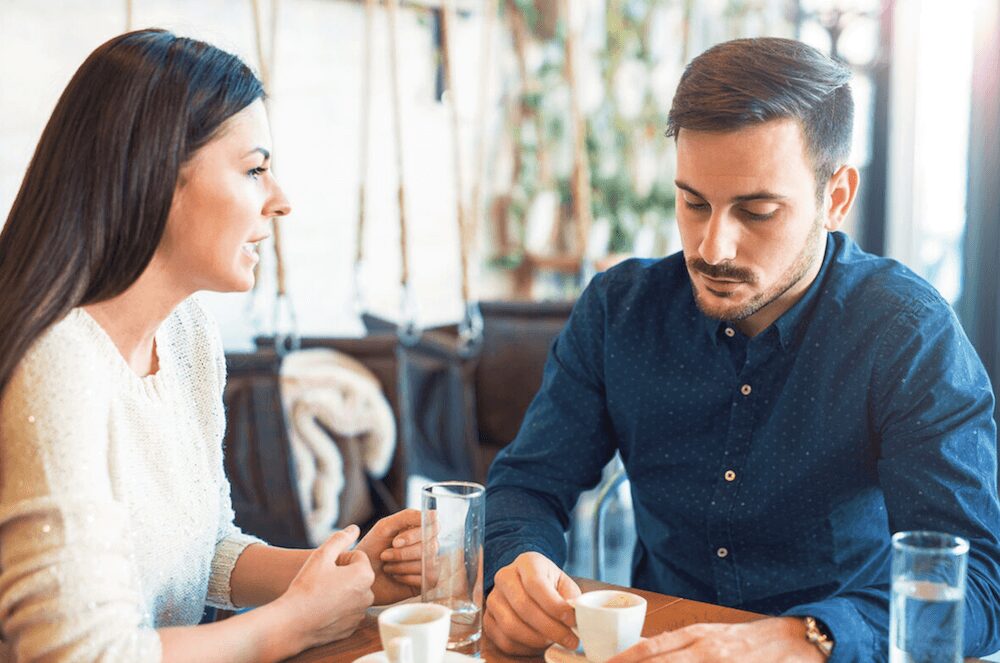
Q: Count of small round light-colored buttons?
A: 4